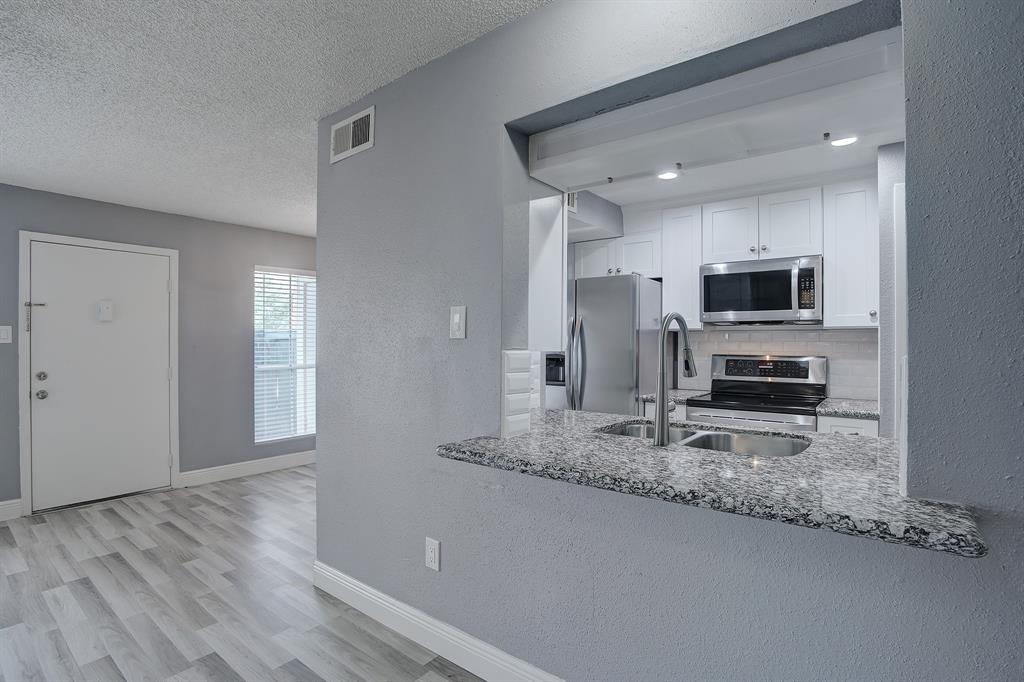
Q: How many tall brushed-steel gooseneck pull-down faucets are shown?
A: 1